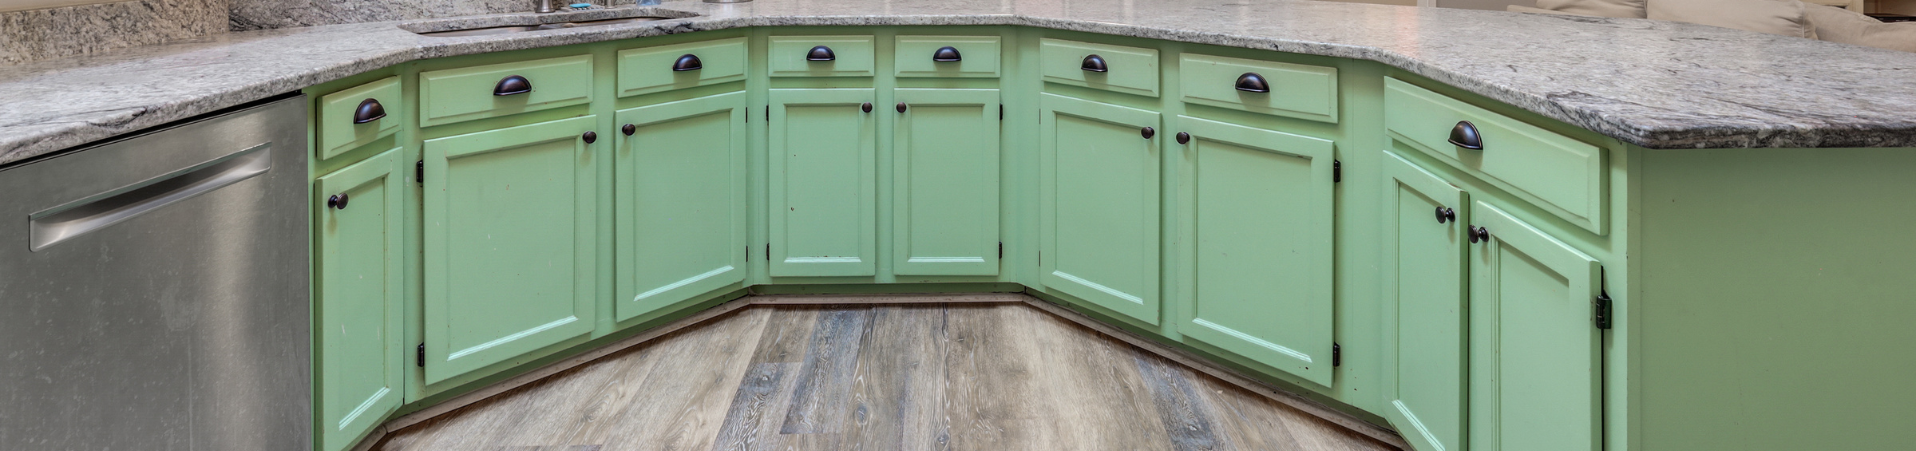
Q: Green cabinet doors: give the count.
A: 9